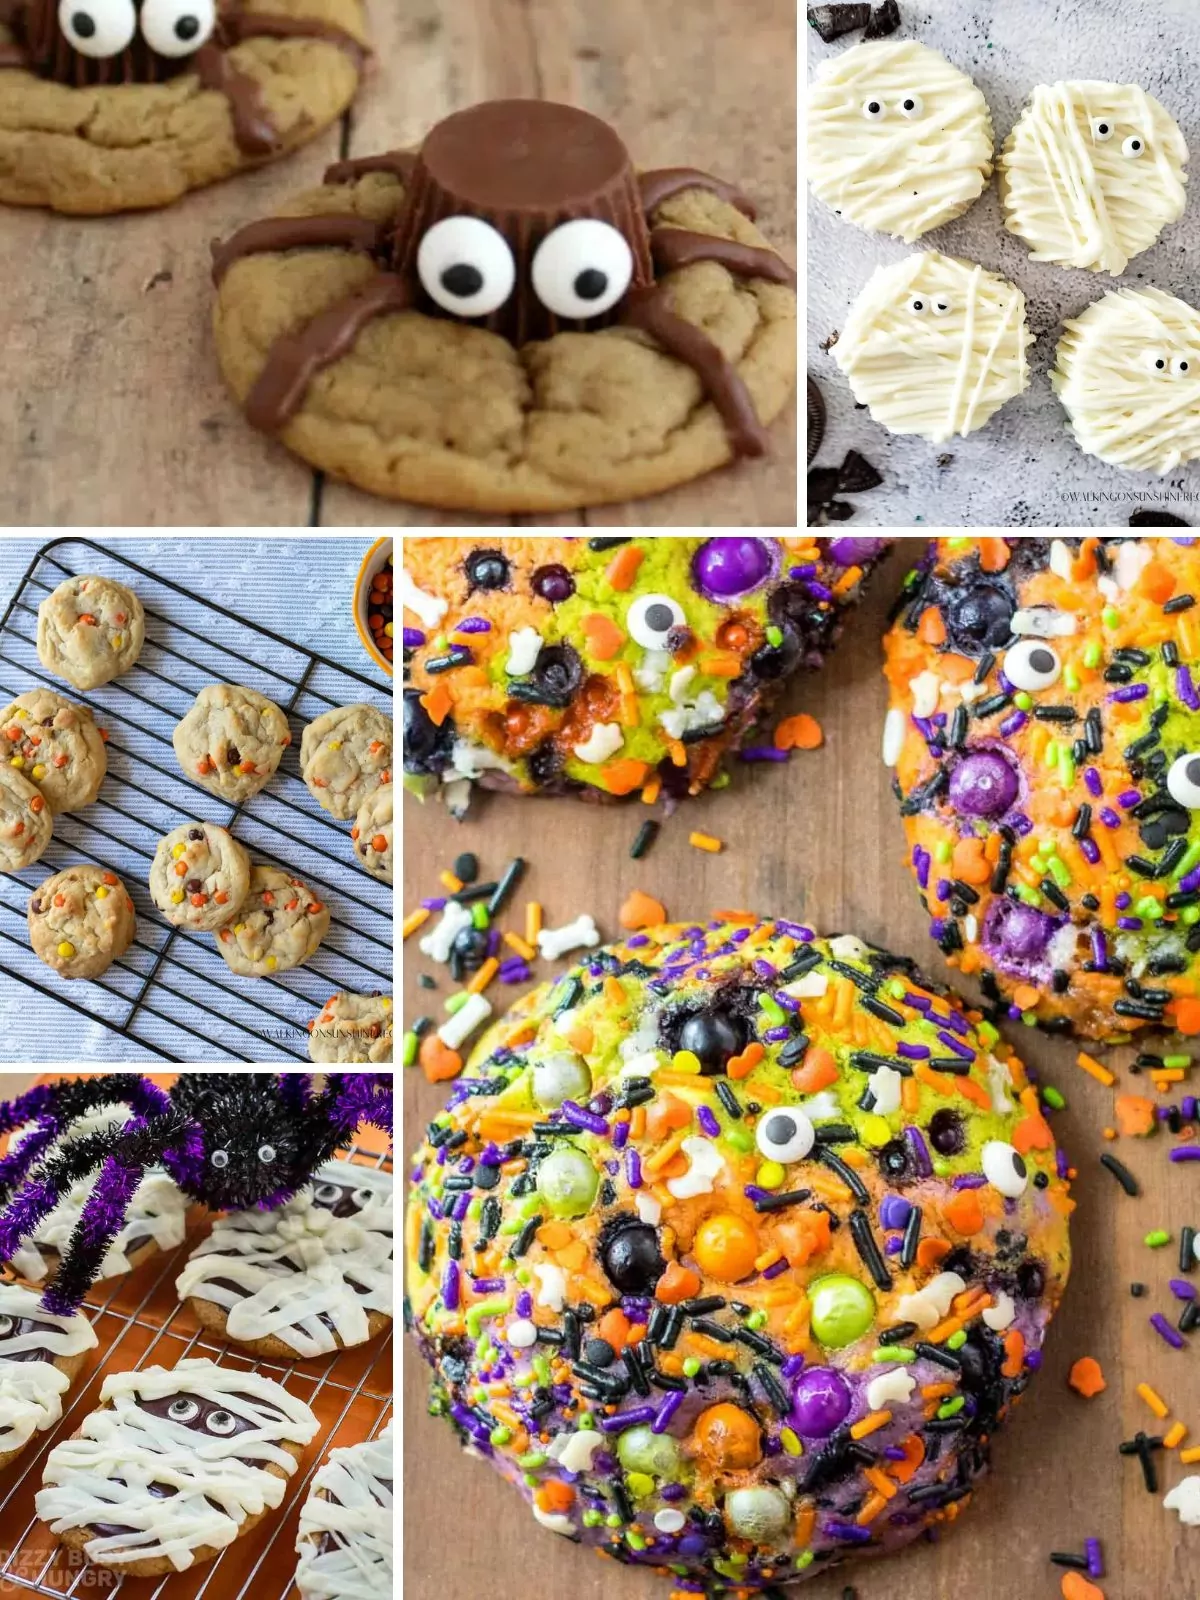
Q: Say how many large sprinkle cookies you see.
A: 3